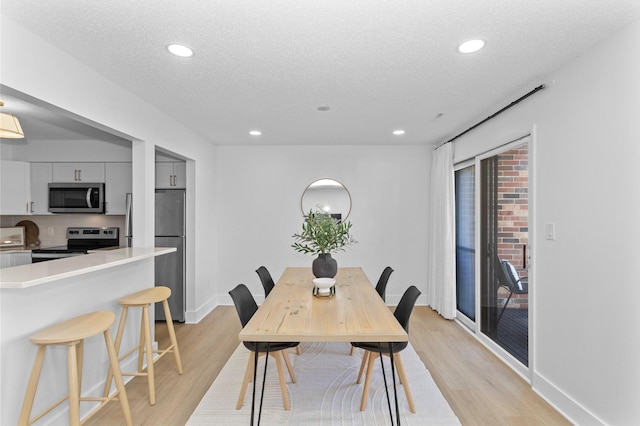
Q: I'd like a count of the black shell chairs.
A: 4